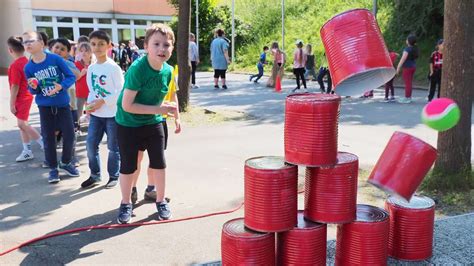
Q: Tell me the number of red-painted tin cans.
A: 9